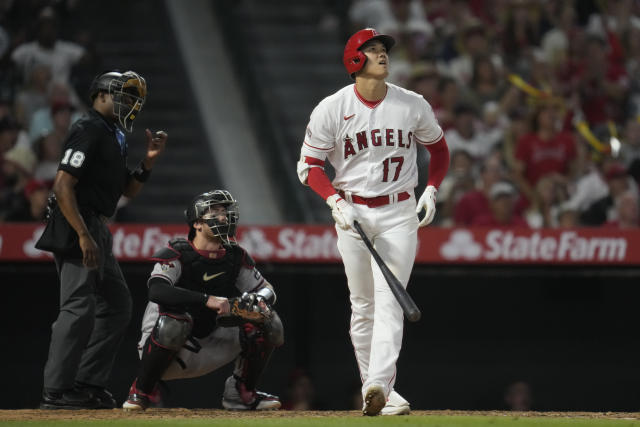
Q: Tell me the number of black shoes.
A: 2